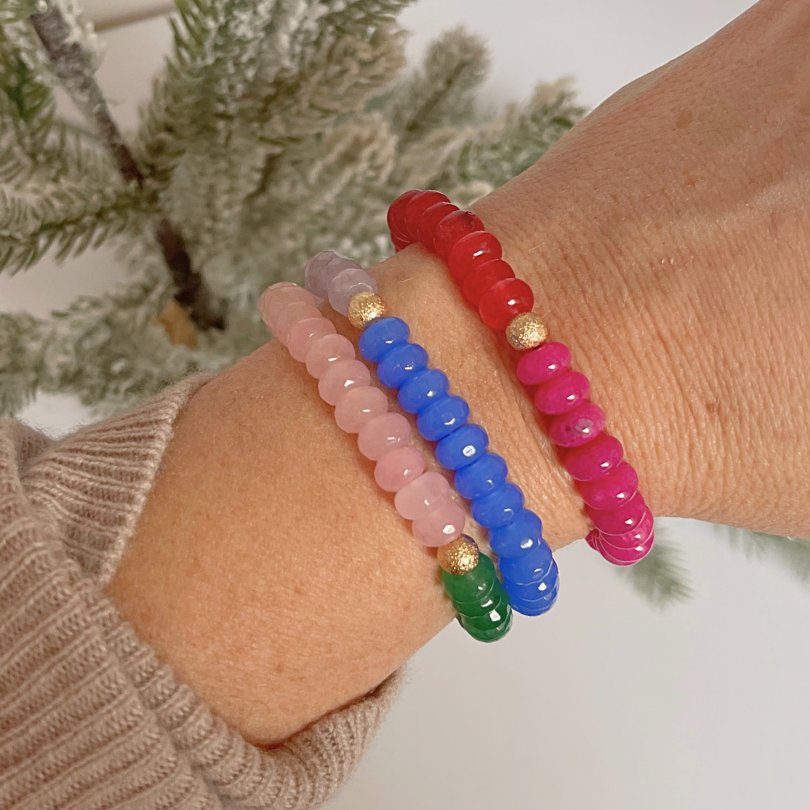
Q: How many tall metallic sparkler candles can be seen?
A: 0